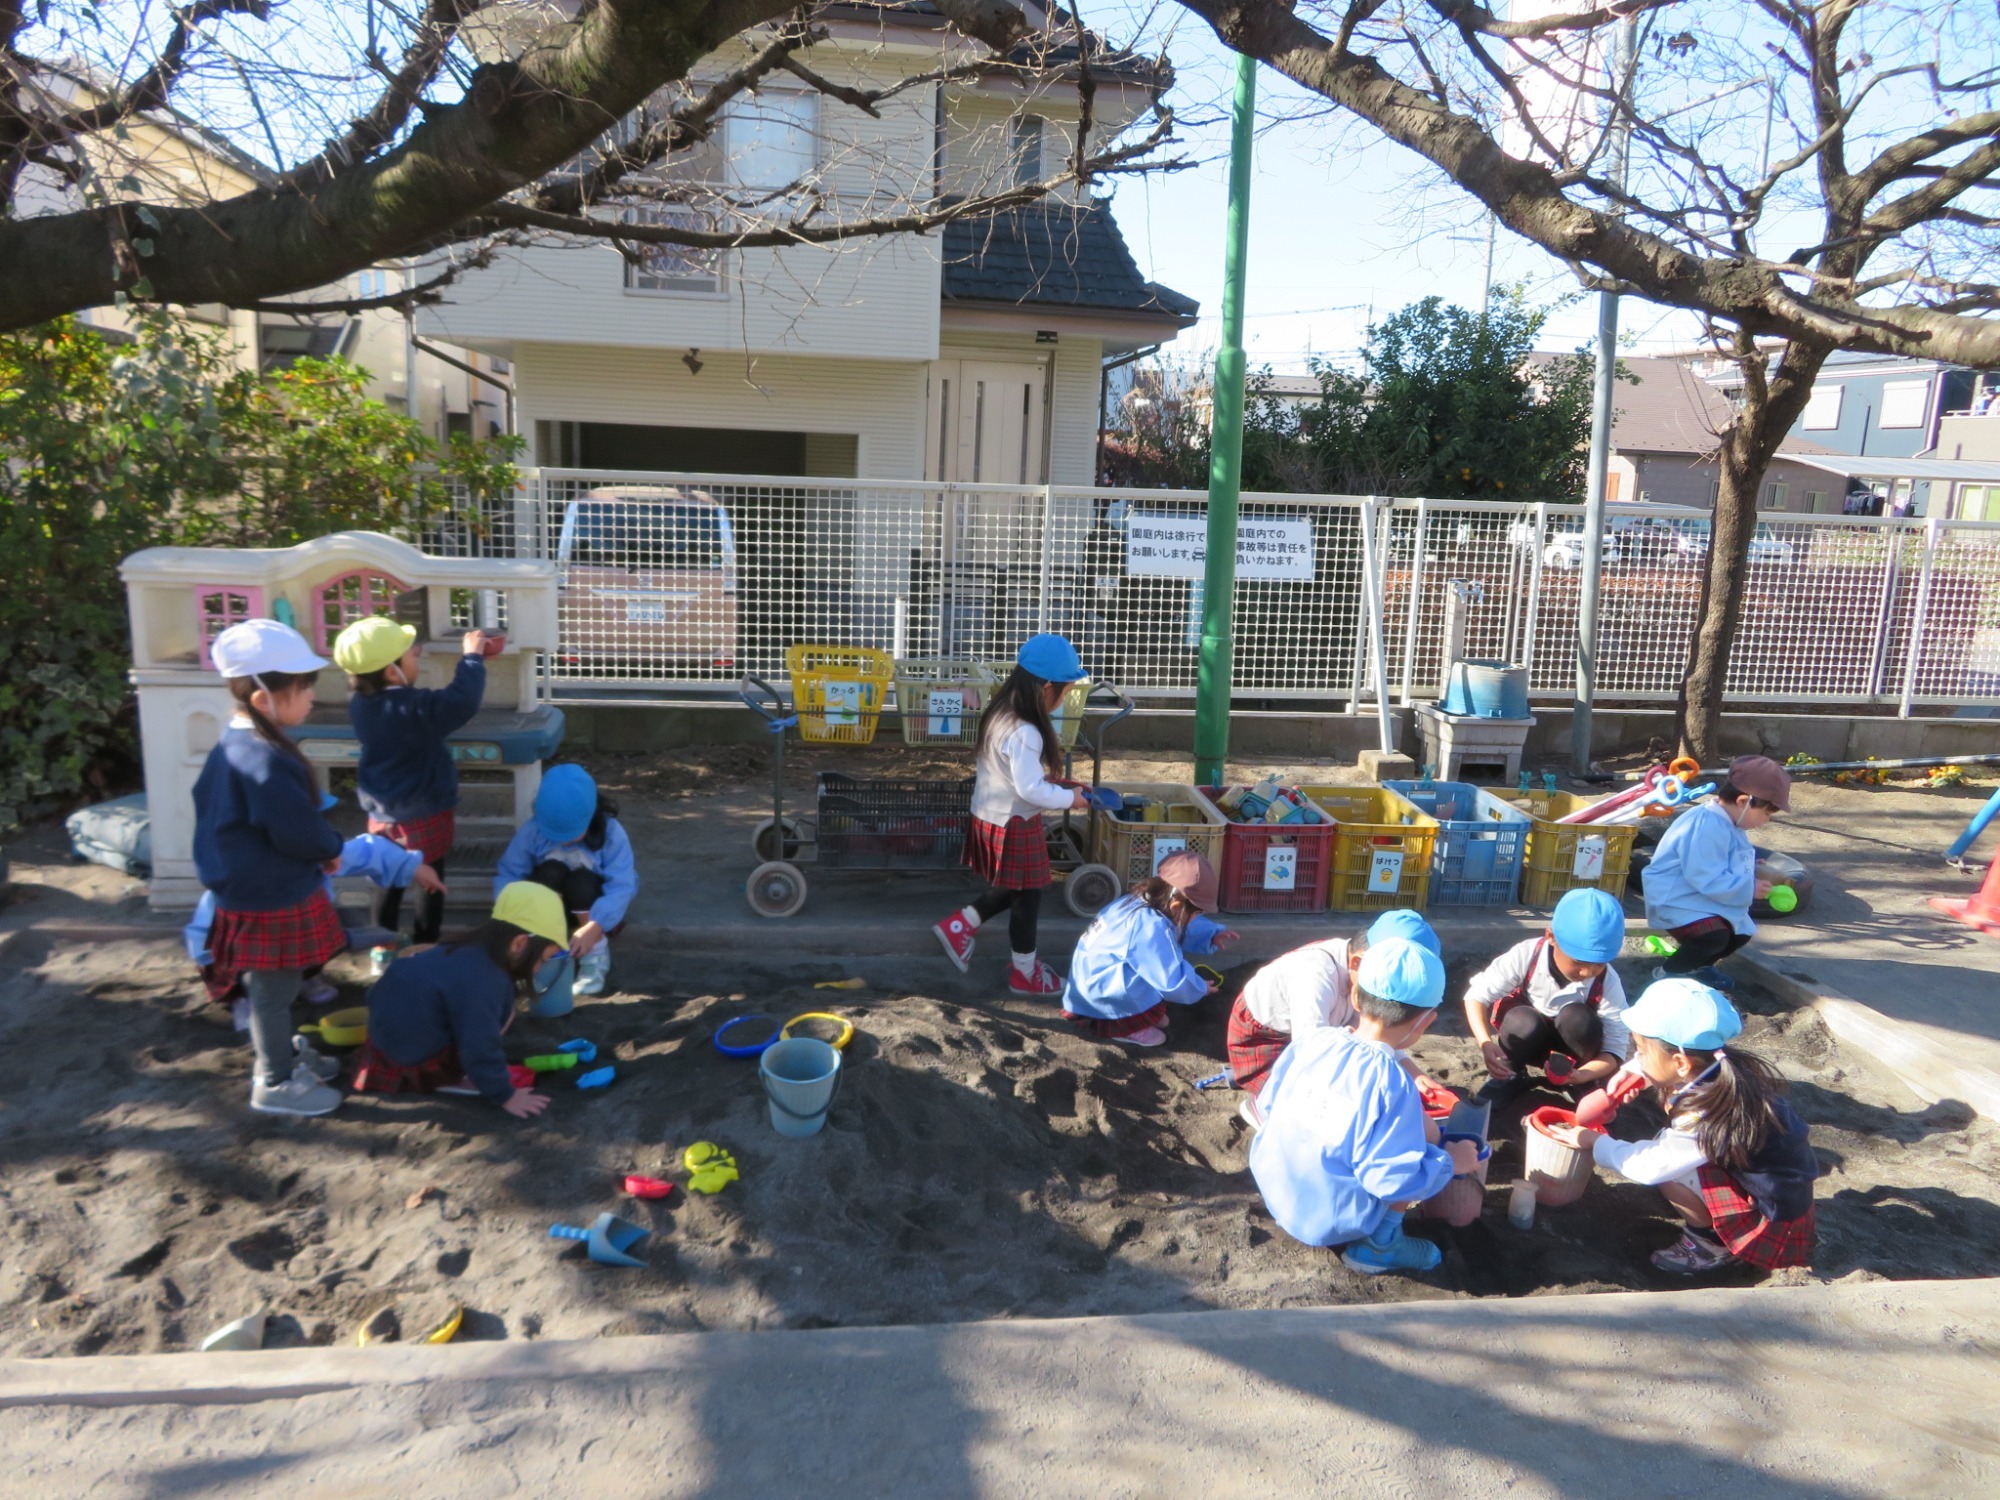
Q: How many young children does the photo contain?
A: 12